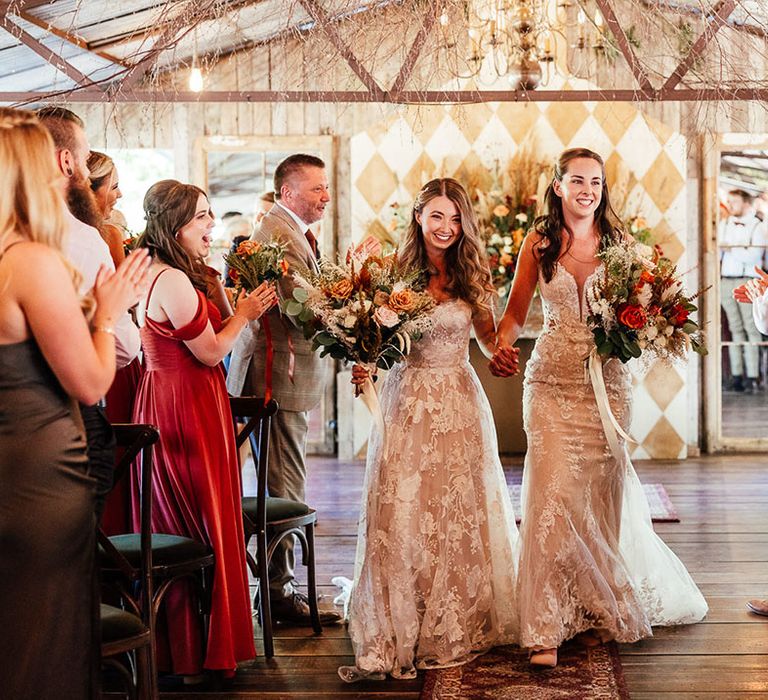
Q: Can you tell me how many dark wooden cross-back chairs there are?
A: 3